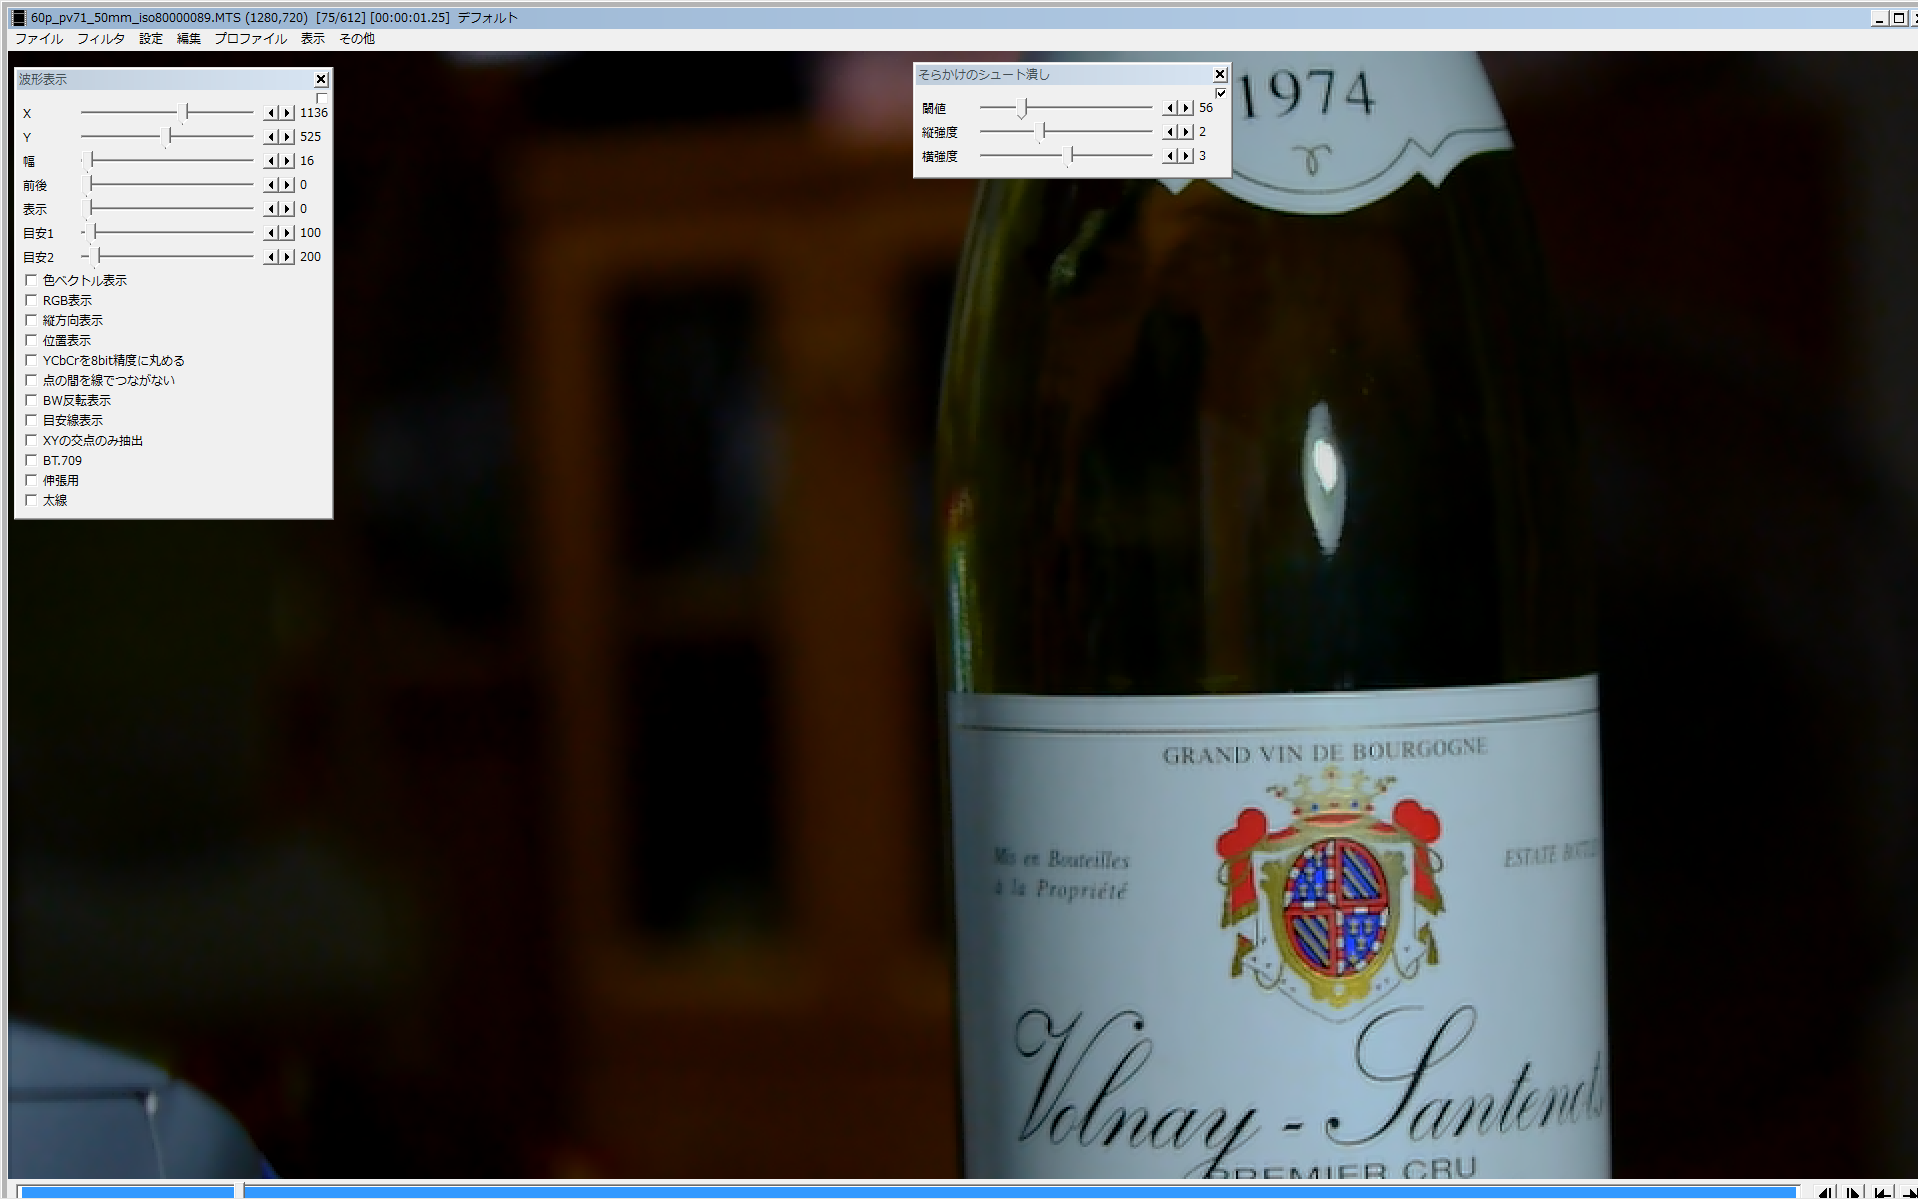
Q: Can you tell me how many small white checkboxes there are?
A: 14